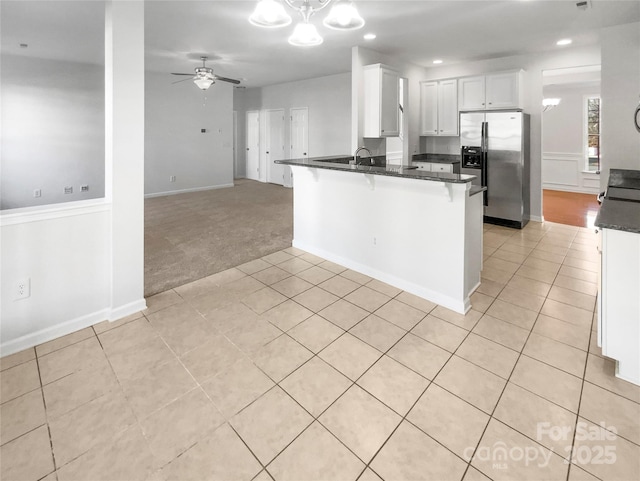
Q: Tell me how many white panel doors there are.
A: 3